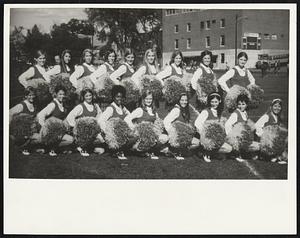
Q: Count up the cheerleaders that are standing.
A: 9